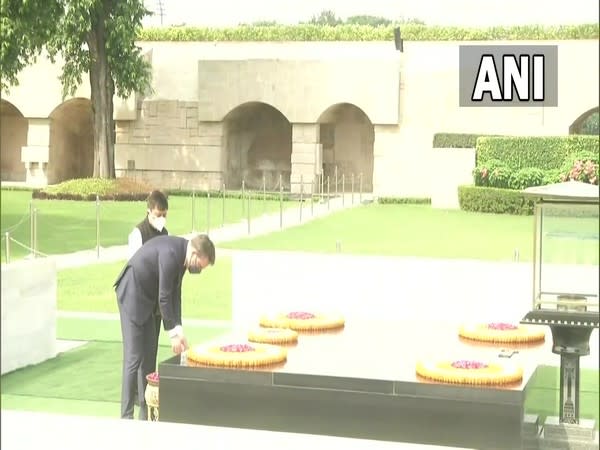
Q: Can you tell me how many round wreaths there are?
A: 5